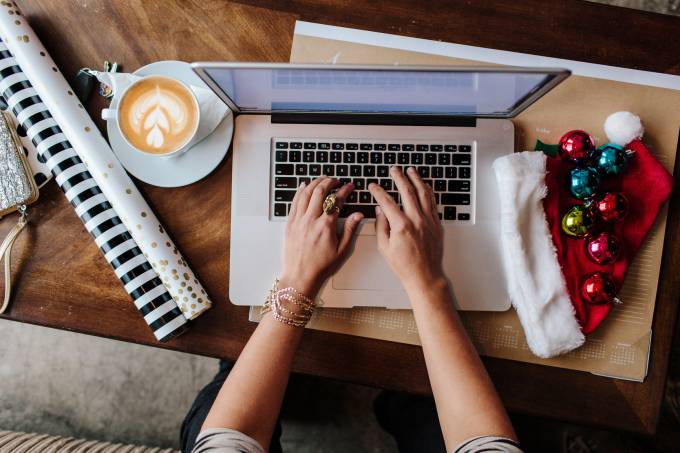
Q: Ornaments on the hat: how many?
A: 7